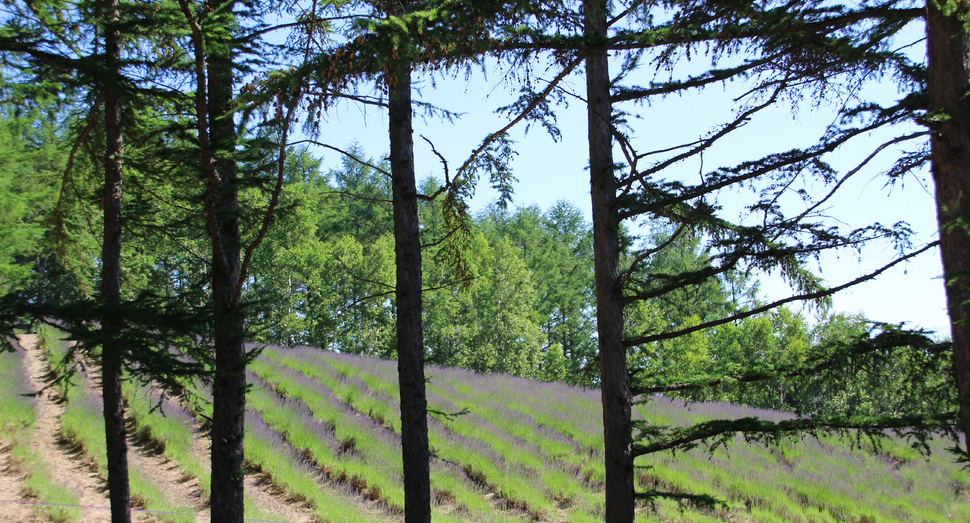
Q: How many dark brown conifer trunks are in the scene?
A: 5